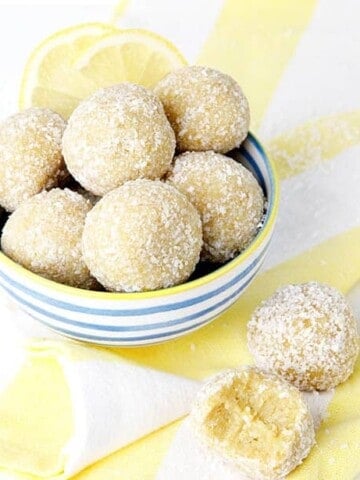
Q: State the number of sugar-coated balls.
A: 8